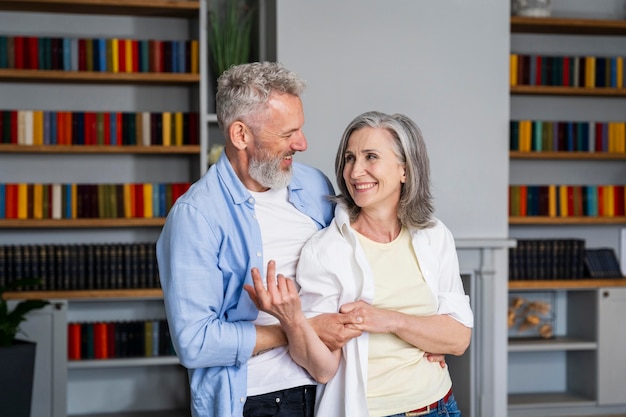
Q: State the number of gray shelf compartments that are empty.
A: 2